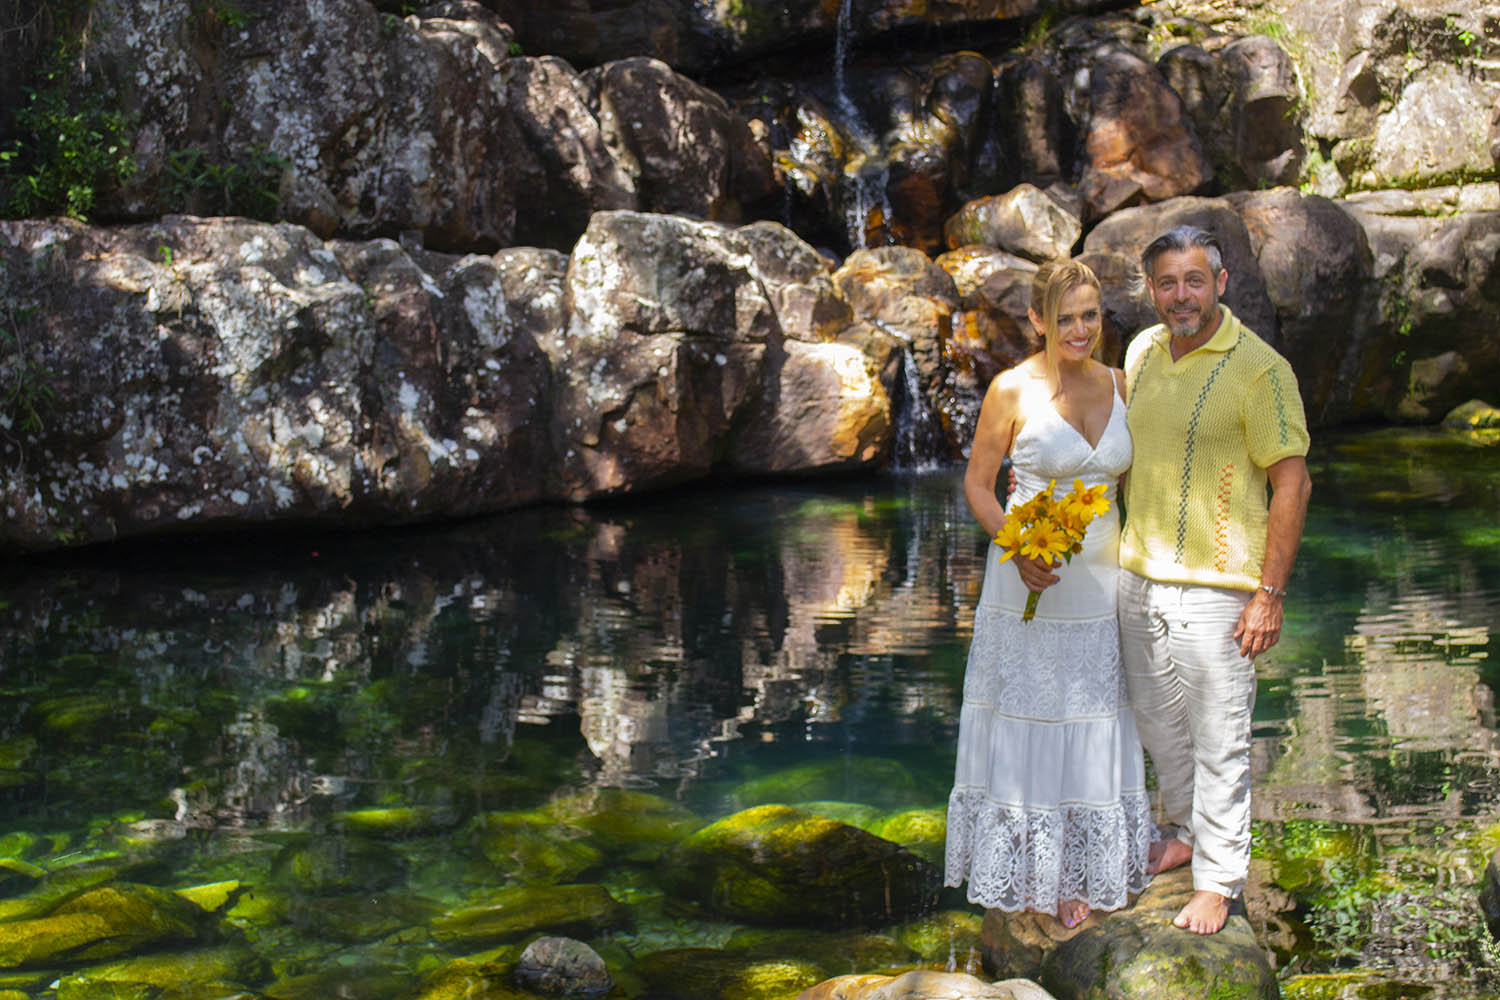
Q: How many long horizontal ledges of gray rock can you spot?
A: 2